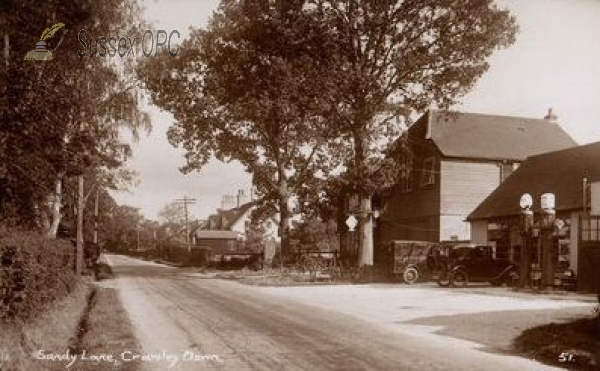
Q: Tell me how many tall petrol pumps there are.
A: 2